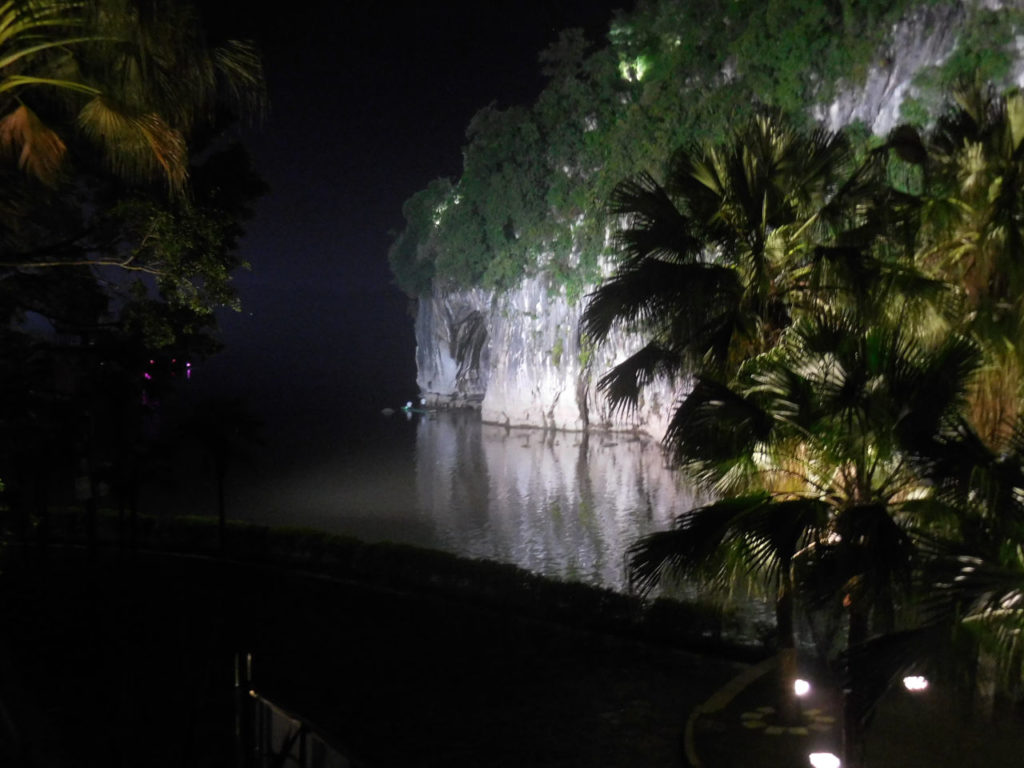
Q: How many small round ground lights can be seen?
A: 3